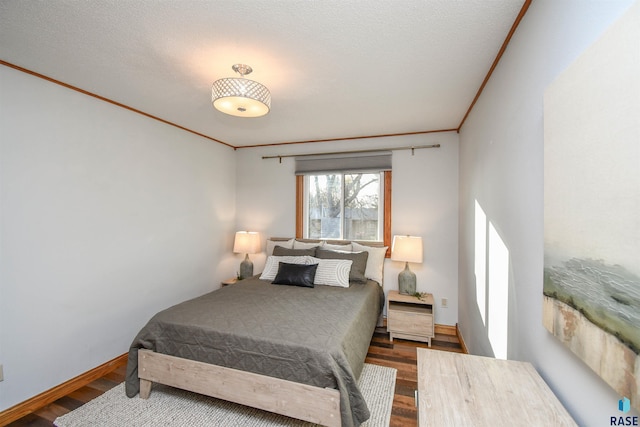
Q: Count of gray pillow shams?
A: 2